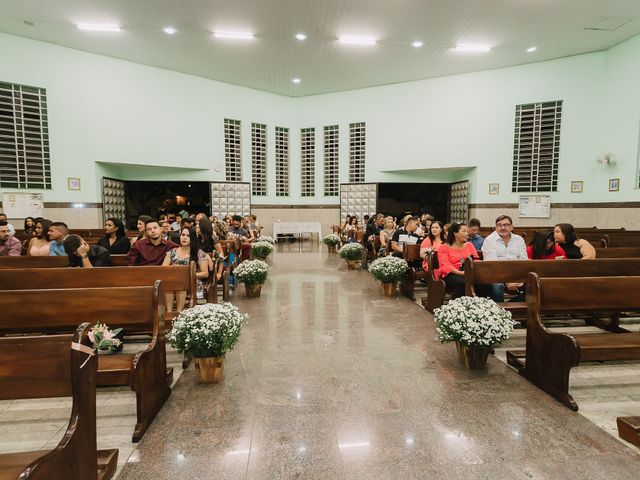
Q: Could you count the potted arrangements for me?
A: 8